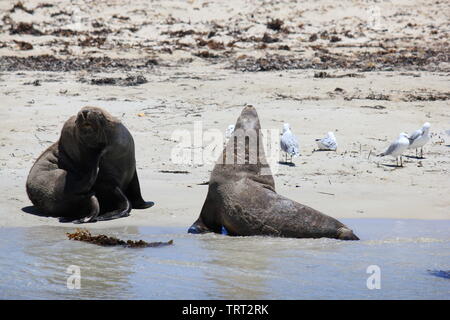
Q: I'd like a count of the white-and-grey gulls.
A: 5